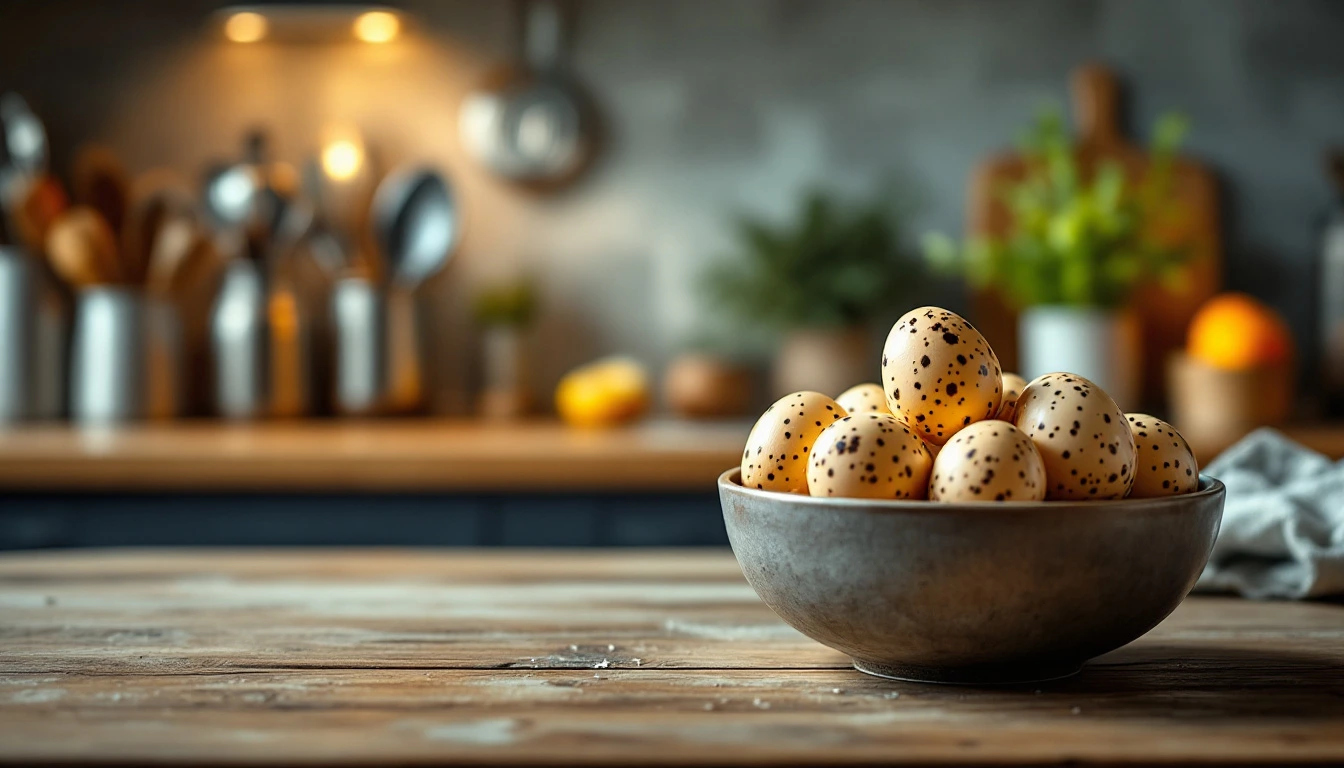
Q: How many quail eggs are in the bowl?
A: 8